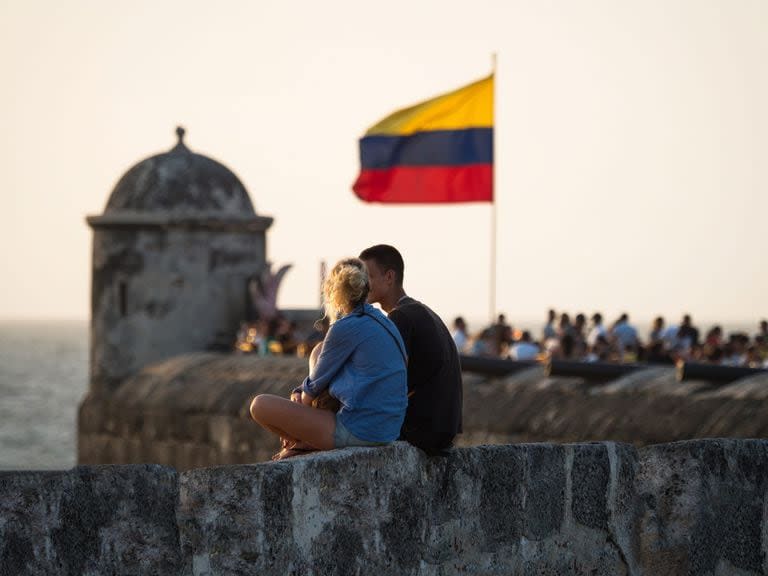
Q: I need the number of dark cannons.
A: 3